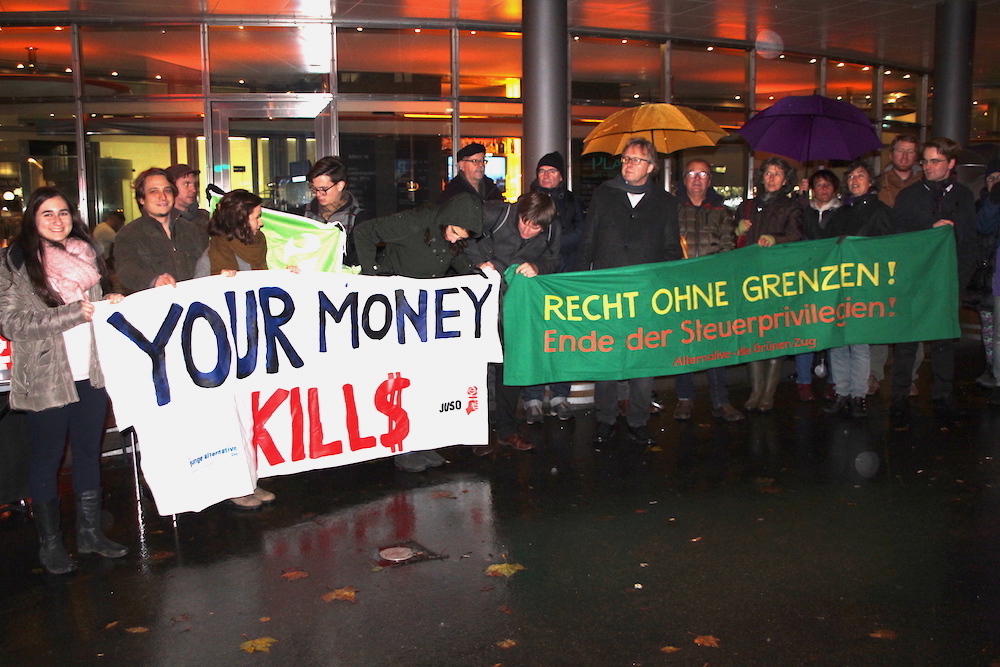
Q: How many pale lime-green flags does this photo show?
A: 1